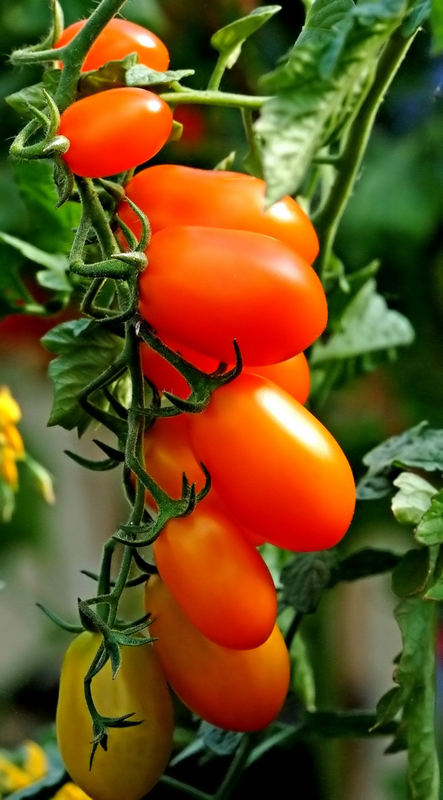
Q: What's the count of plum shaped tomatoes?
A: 10